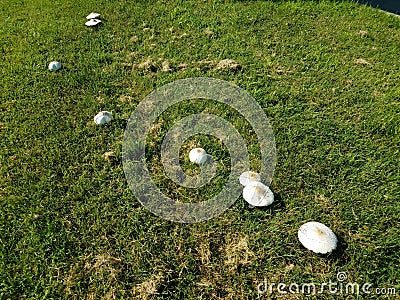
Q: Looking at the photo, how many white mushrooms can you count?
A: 8